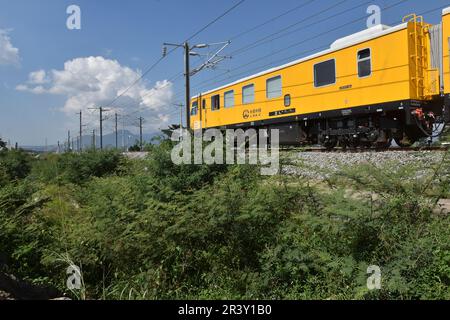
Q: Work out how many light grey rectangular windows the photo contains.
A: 3